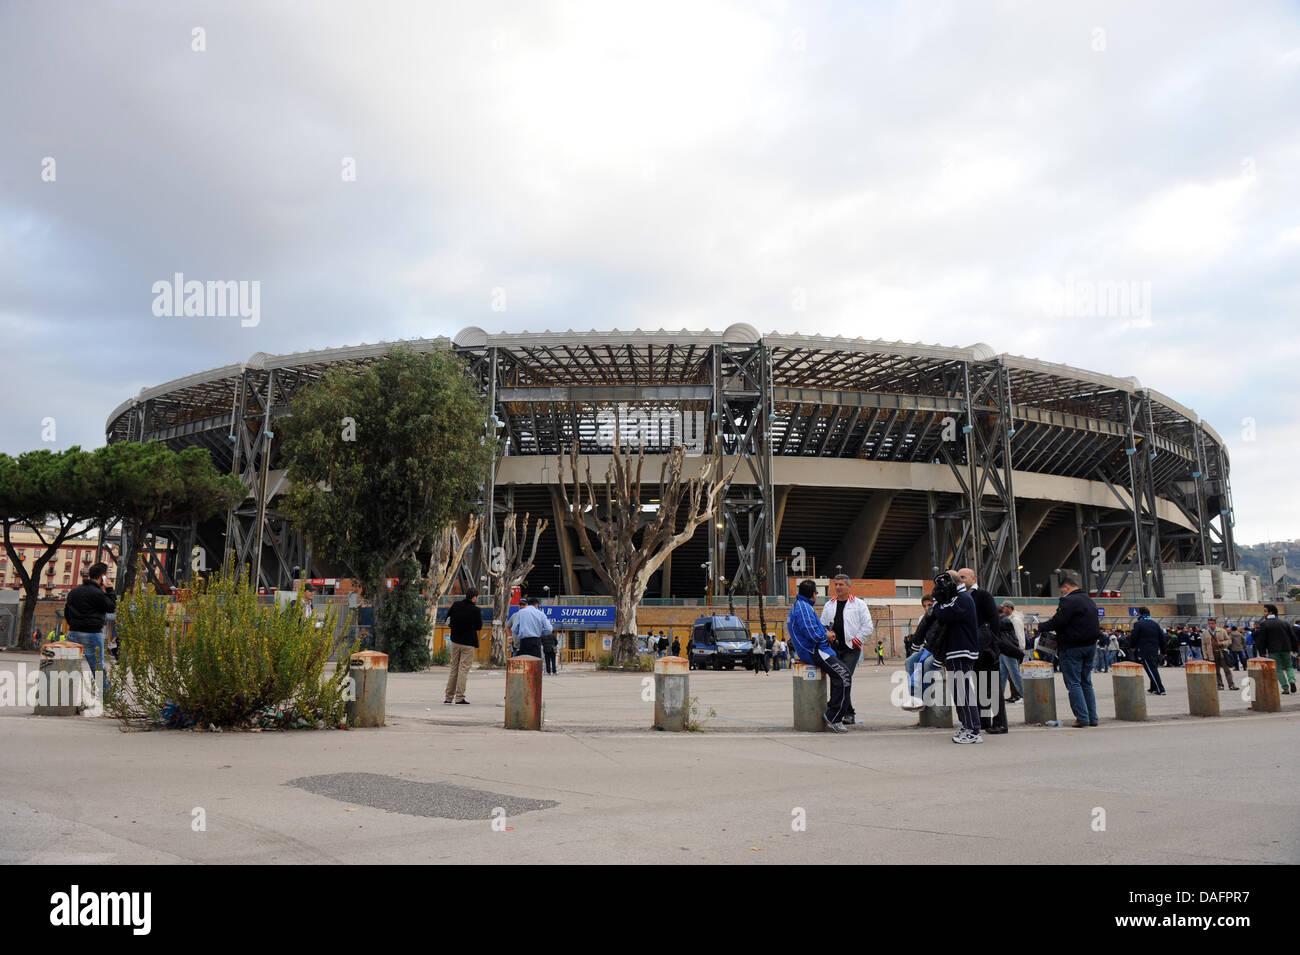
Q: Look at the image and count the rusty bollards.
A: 10